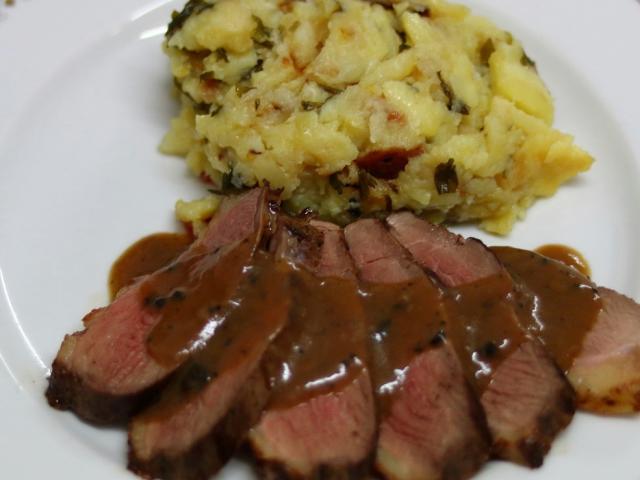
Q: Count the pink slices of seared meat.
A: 6